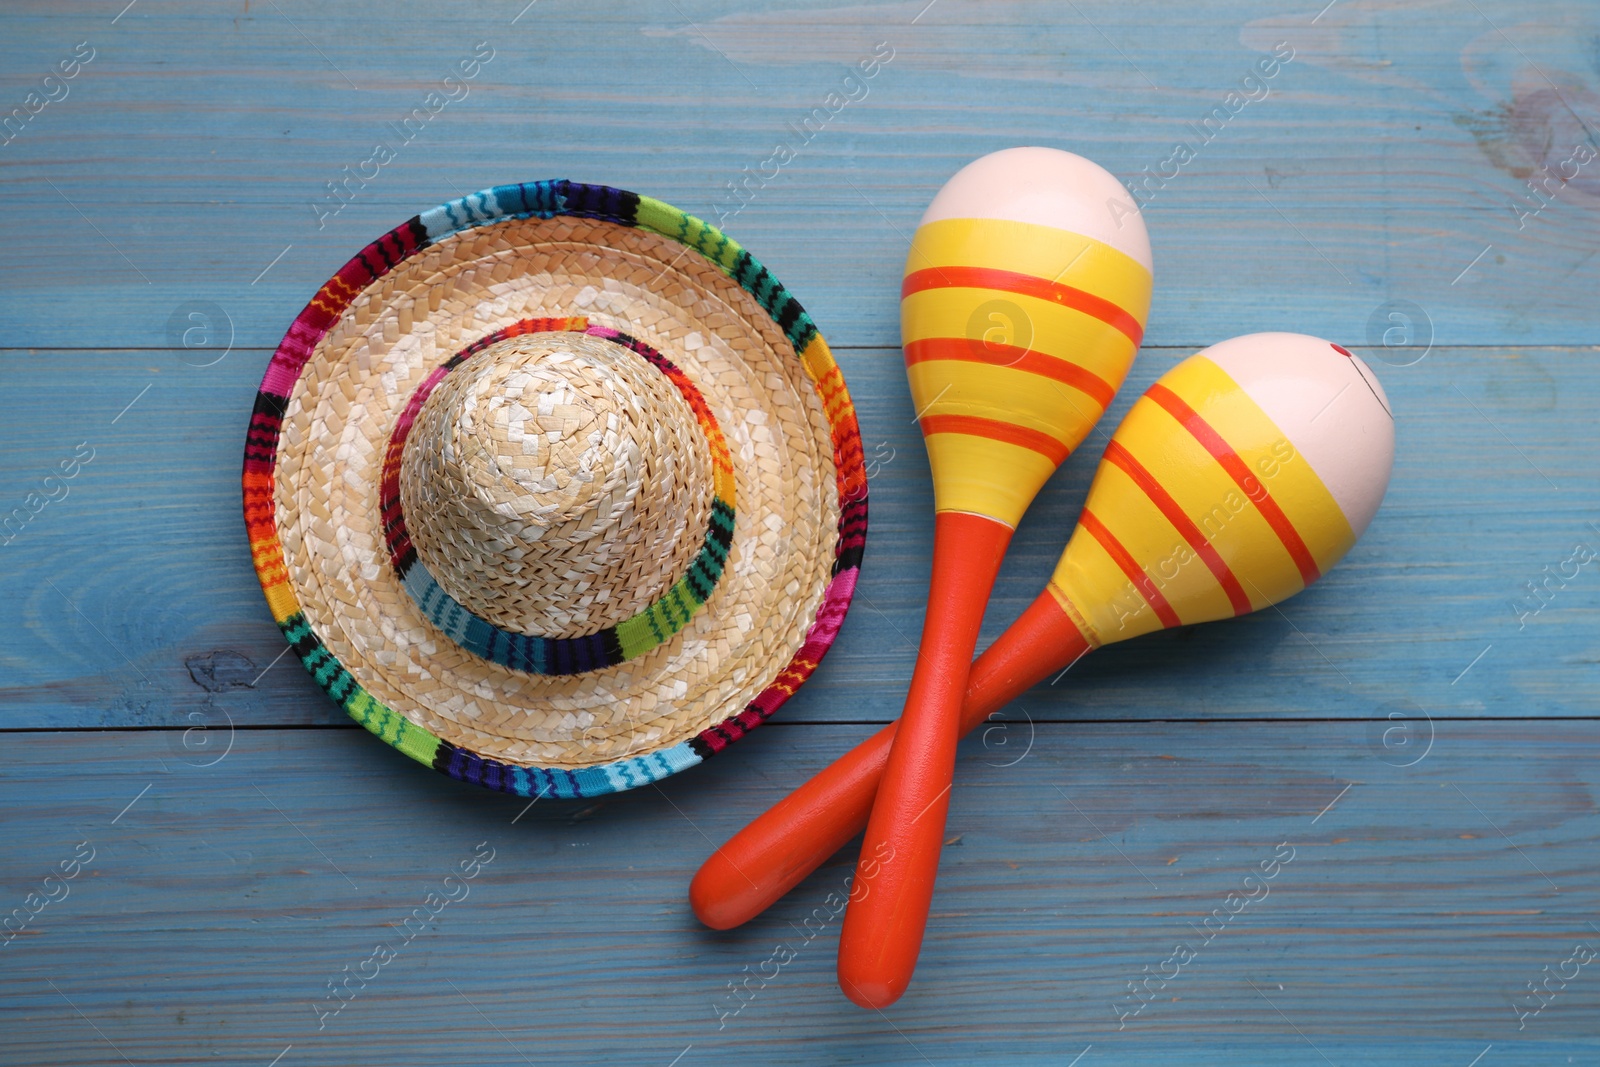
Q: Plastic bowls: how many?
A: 0